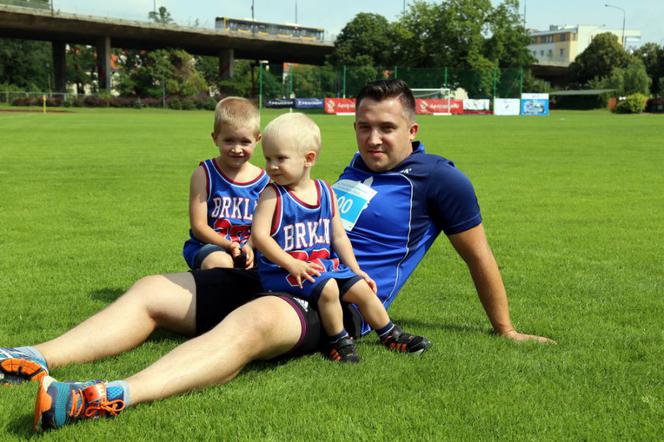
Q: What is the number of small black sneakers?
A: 2